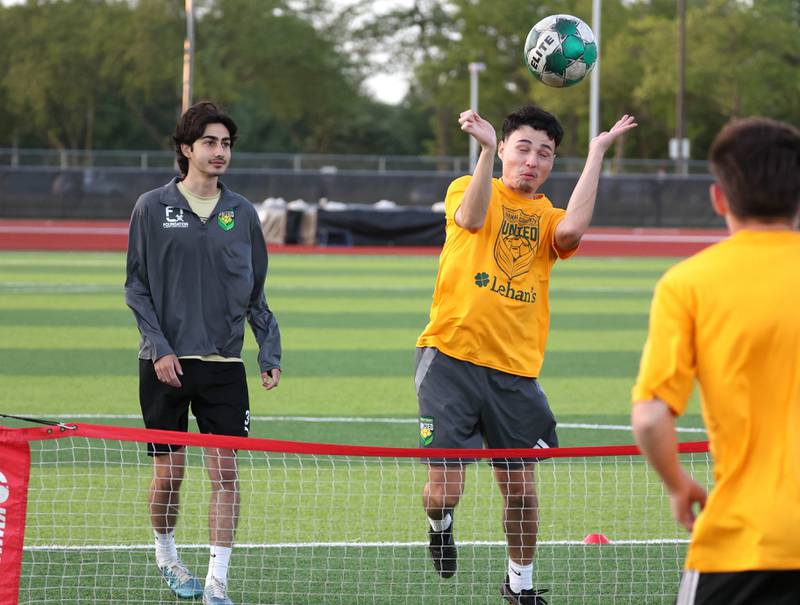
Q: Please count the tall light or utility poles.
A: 4